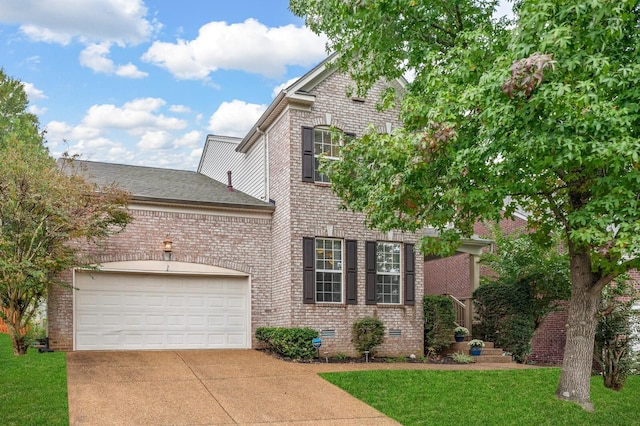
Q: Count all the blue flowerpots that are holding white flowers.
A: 2